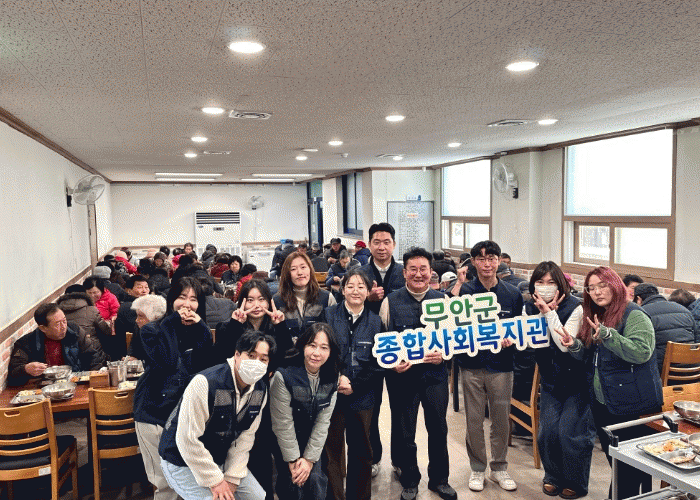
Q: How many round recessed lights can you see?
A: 11